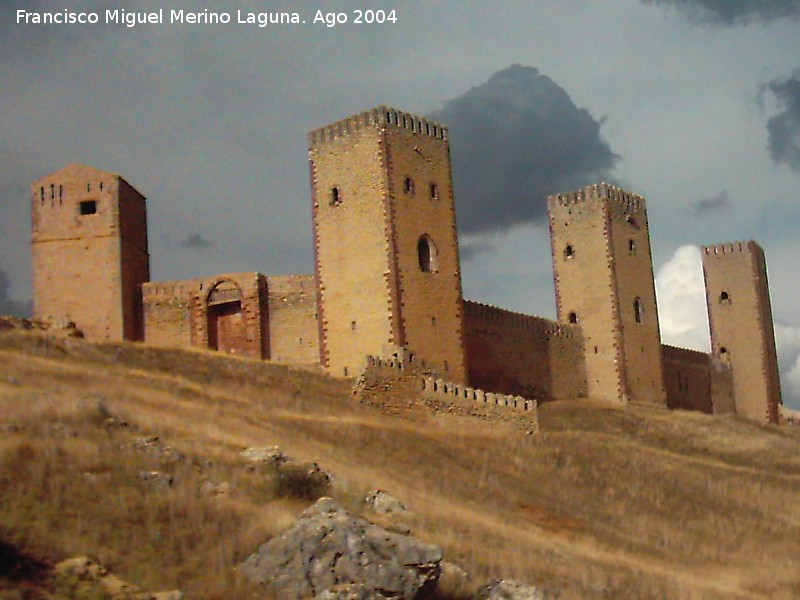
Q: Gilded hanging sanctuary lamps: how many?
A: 0